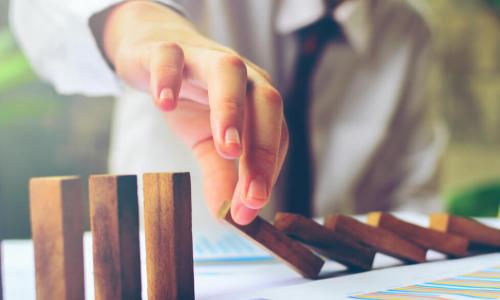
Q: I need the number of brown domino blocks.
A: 8